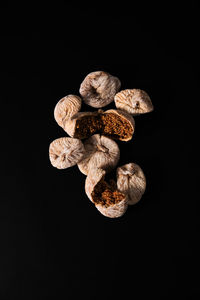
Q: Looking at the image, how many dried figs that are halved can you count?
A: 2